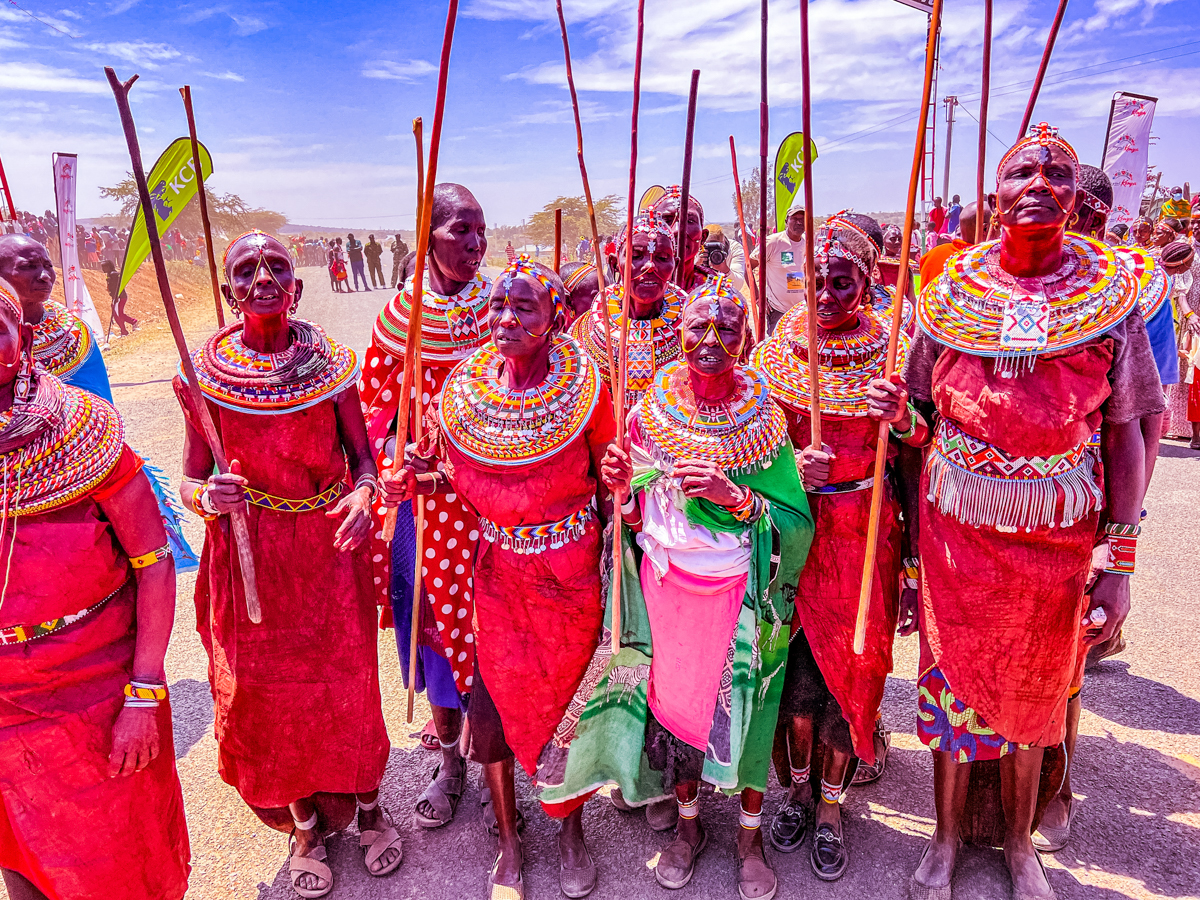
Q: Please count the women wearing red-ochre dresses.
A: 5